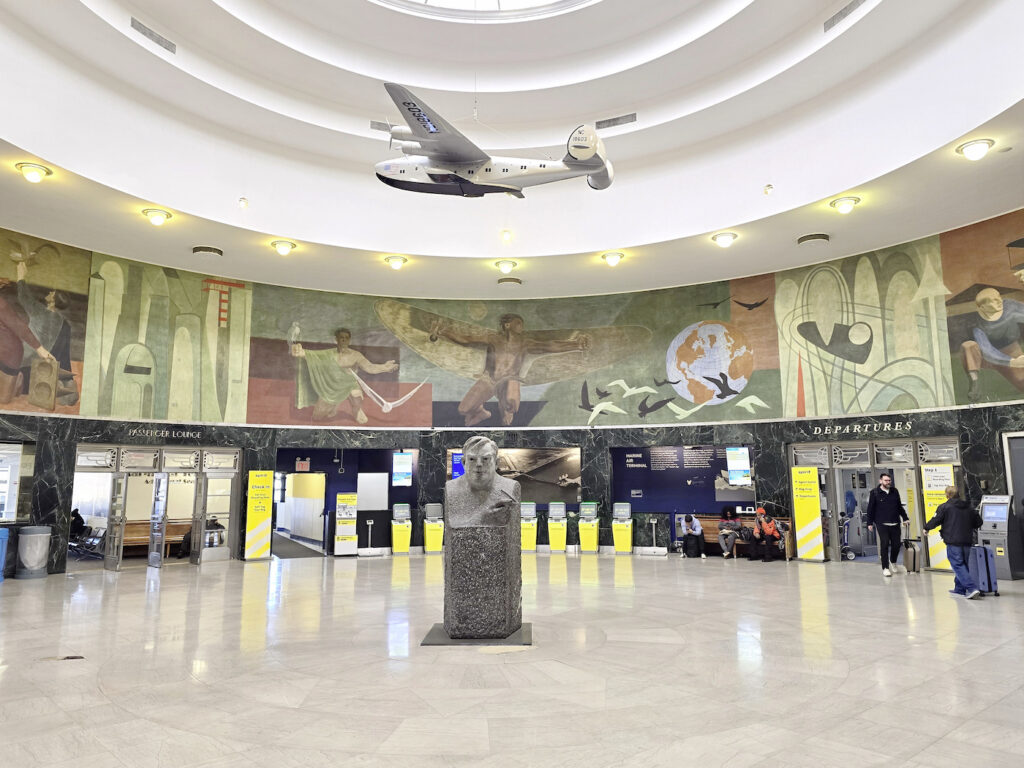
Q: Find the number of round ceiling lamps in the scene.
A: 9